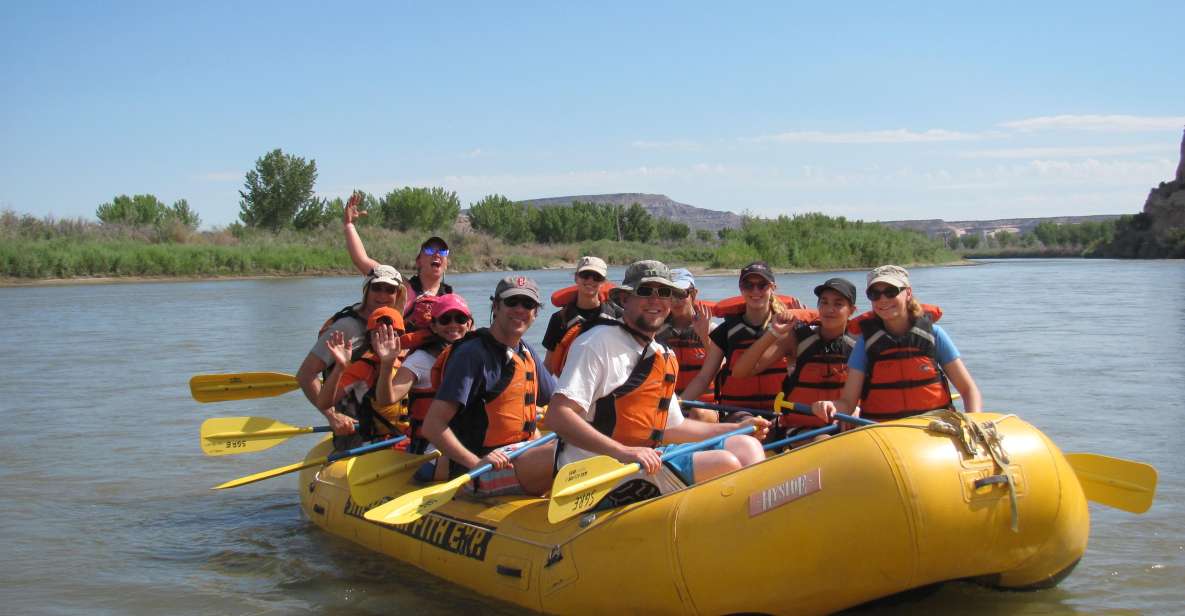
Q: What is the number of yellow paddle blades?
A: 7